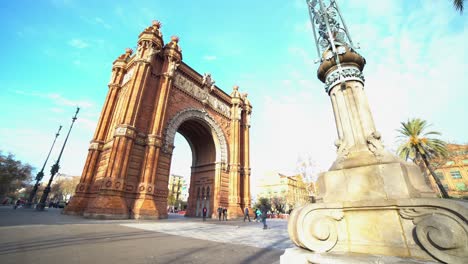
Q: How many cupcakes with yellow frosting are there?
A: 0